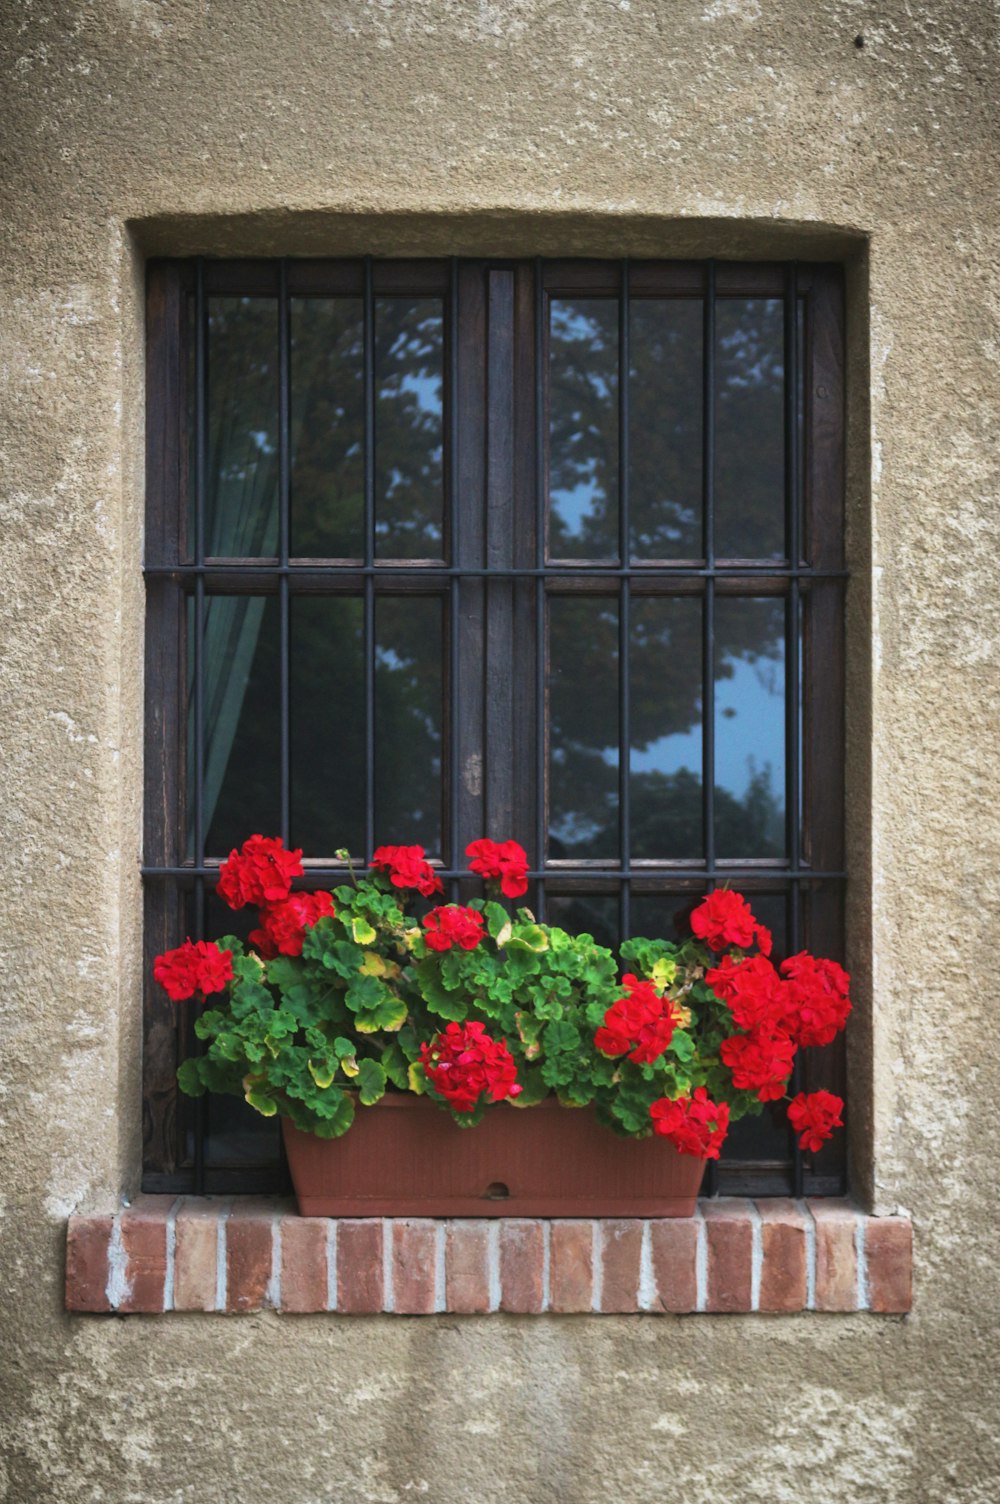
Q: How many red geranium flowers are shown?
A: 14